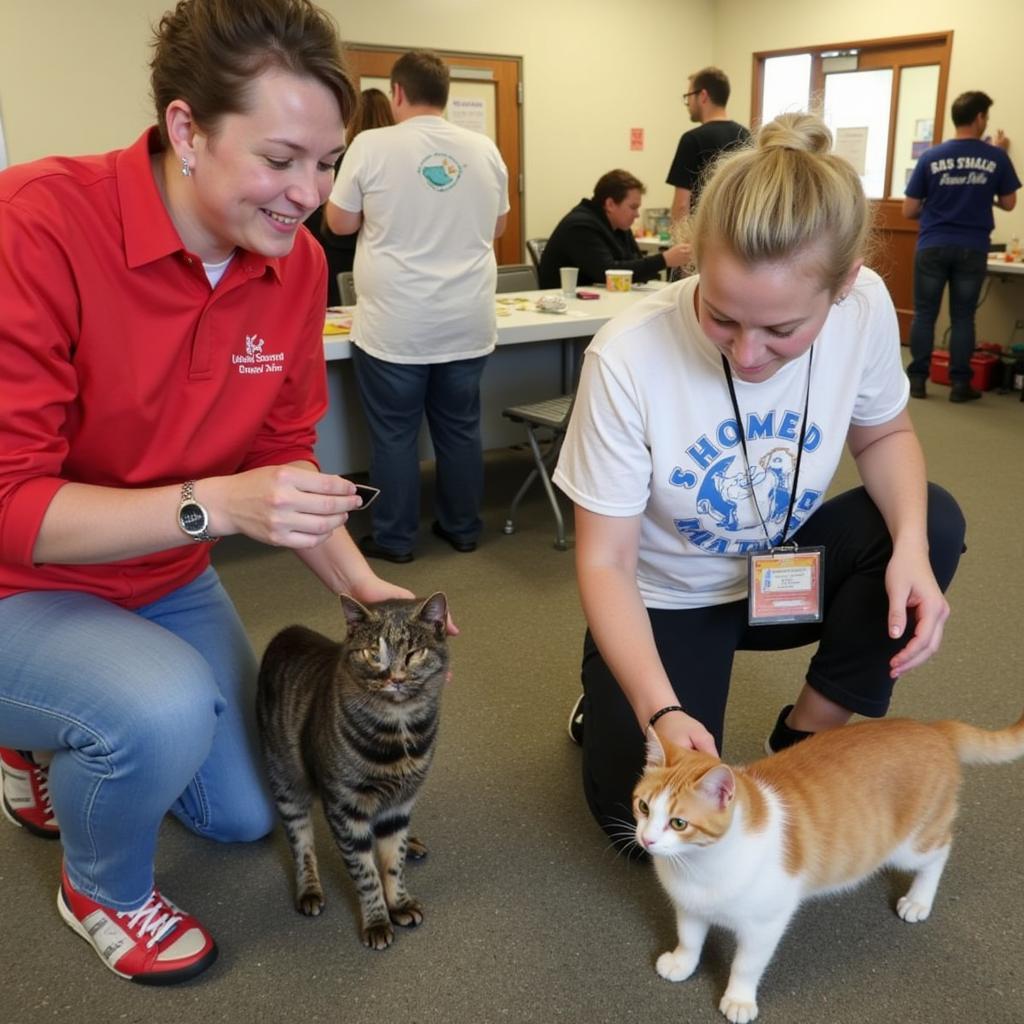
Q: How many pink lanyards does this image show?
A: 0